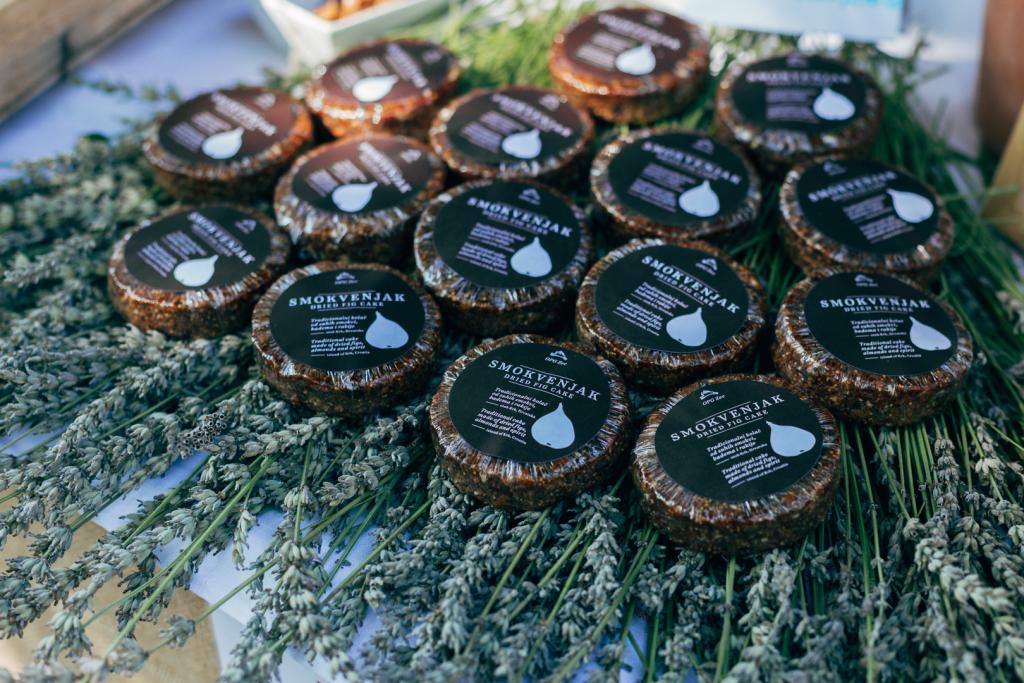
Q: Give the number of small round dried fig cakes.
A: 15